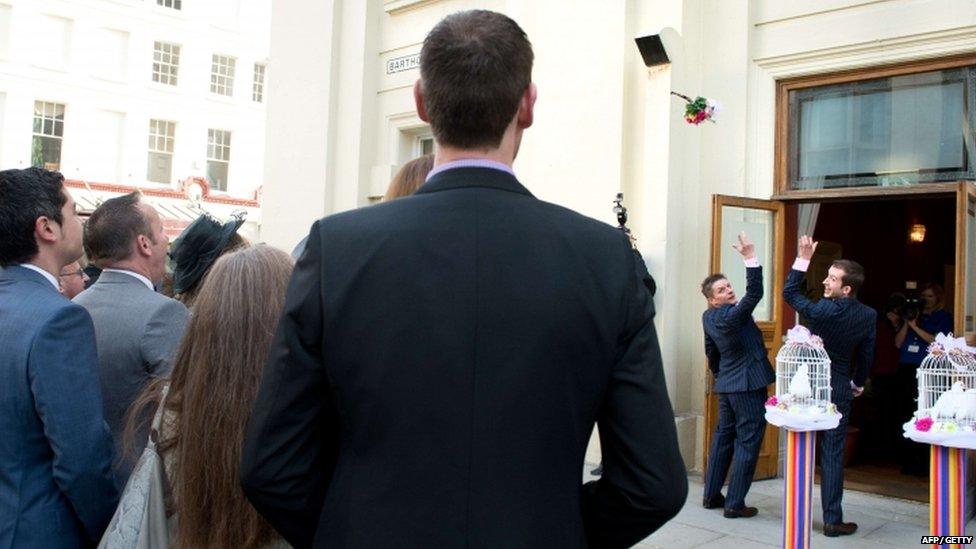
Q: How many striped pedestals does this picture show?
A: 2